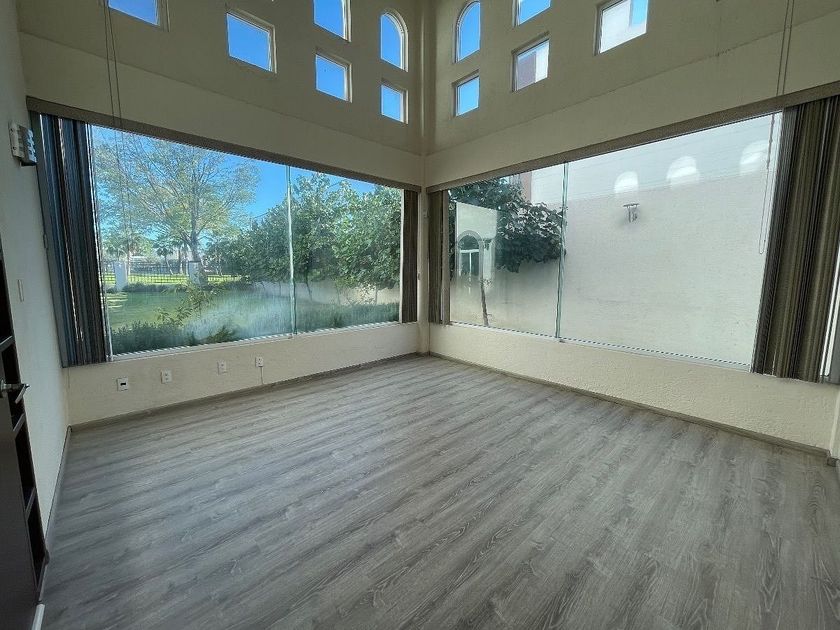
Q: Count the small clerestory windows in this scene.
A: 11